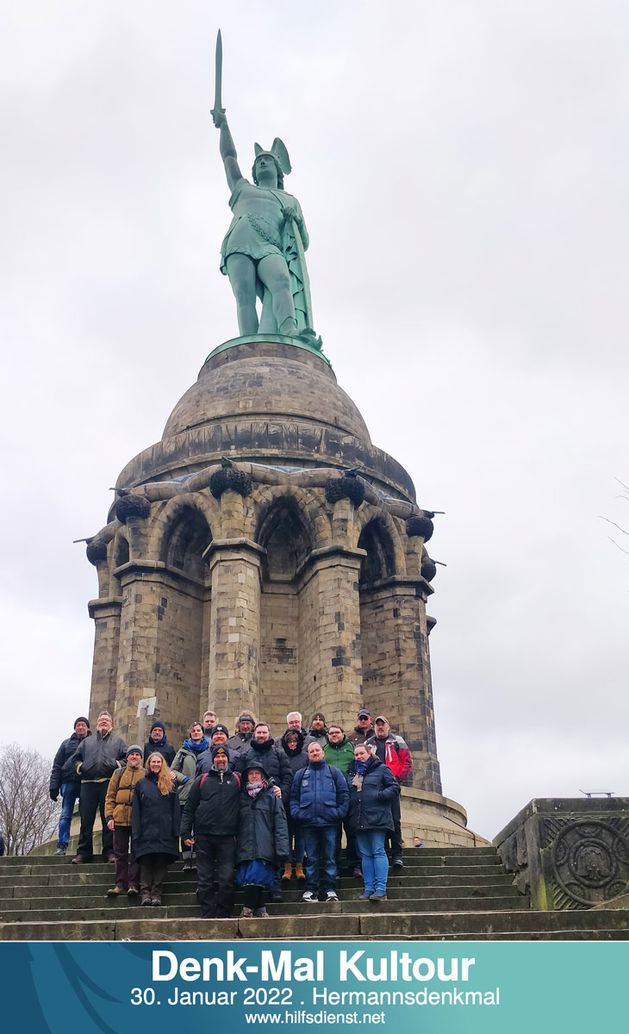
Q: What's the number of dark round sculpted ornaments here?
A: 6